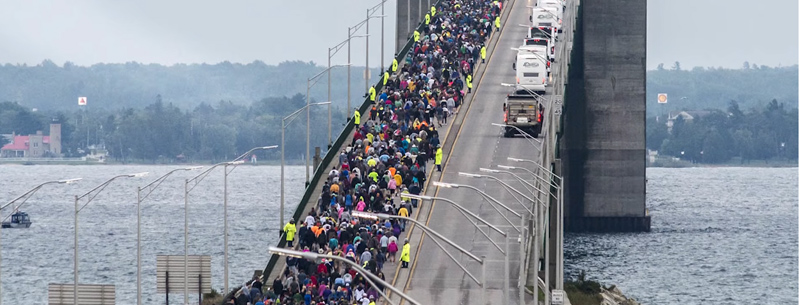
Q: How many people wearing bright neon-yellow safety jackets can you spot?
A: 13